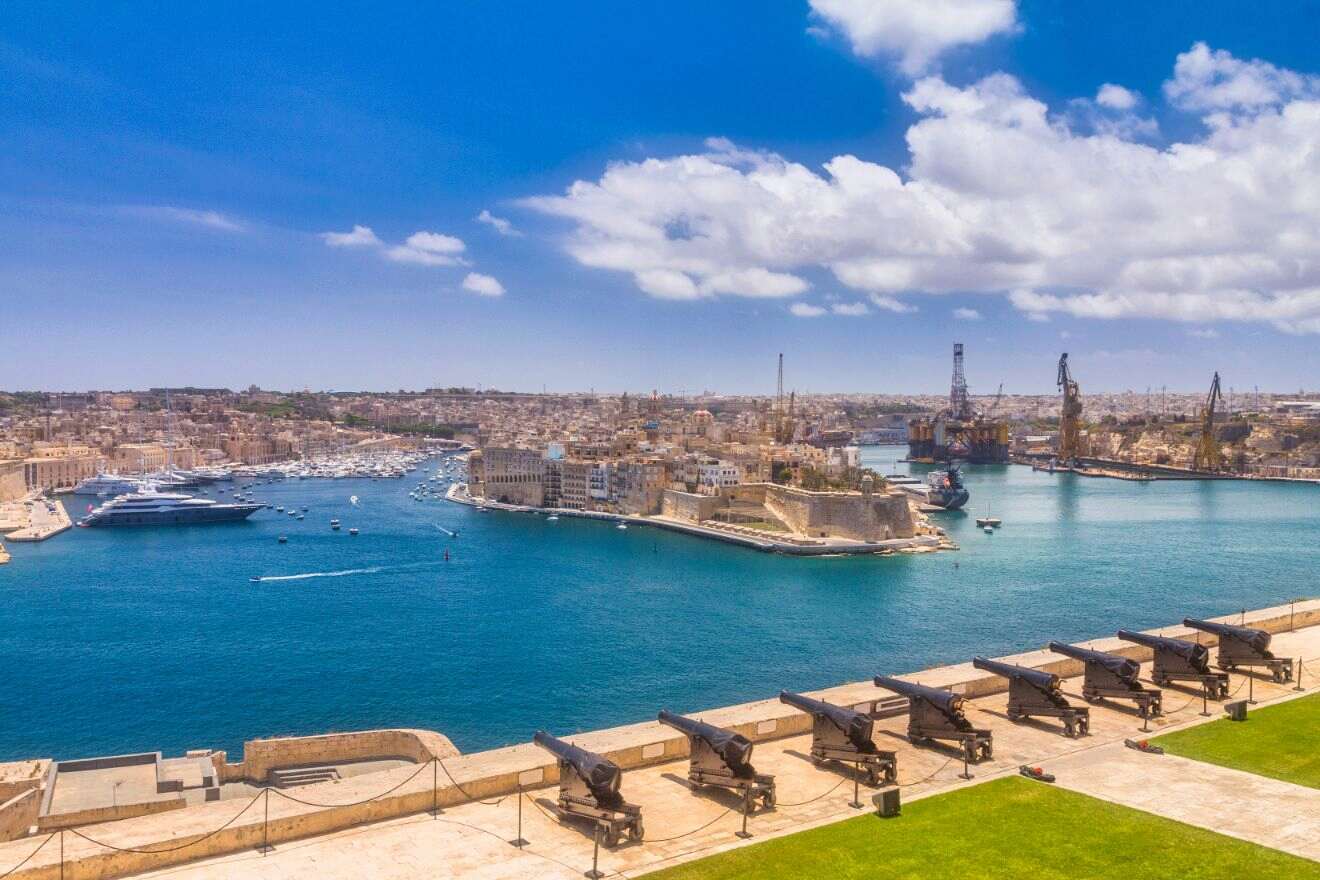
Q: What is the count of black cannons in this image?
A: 8